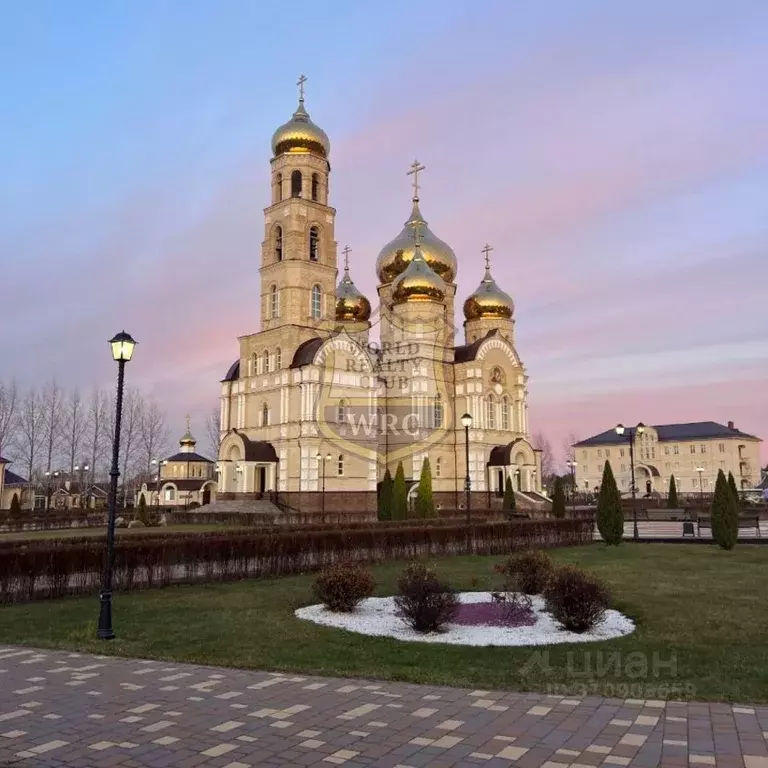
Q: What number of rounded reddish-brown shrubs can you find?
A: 4